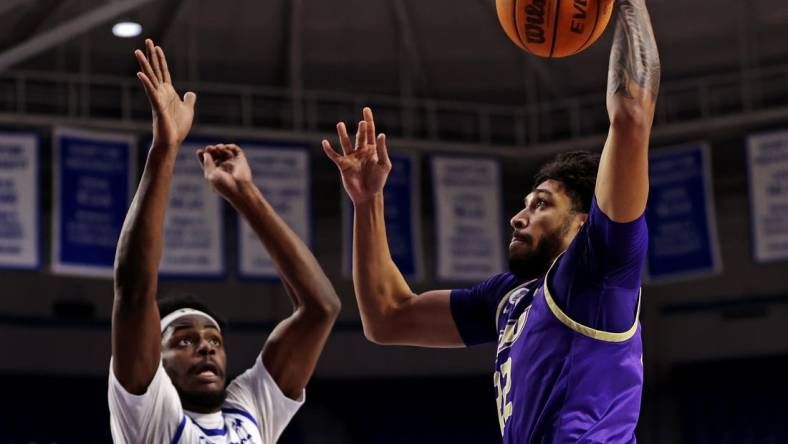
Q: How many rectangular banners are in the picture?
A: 8